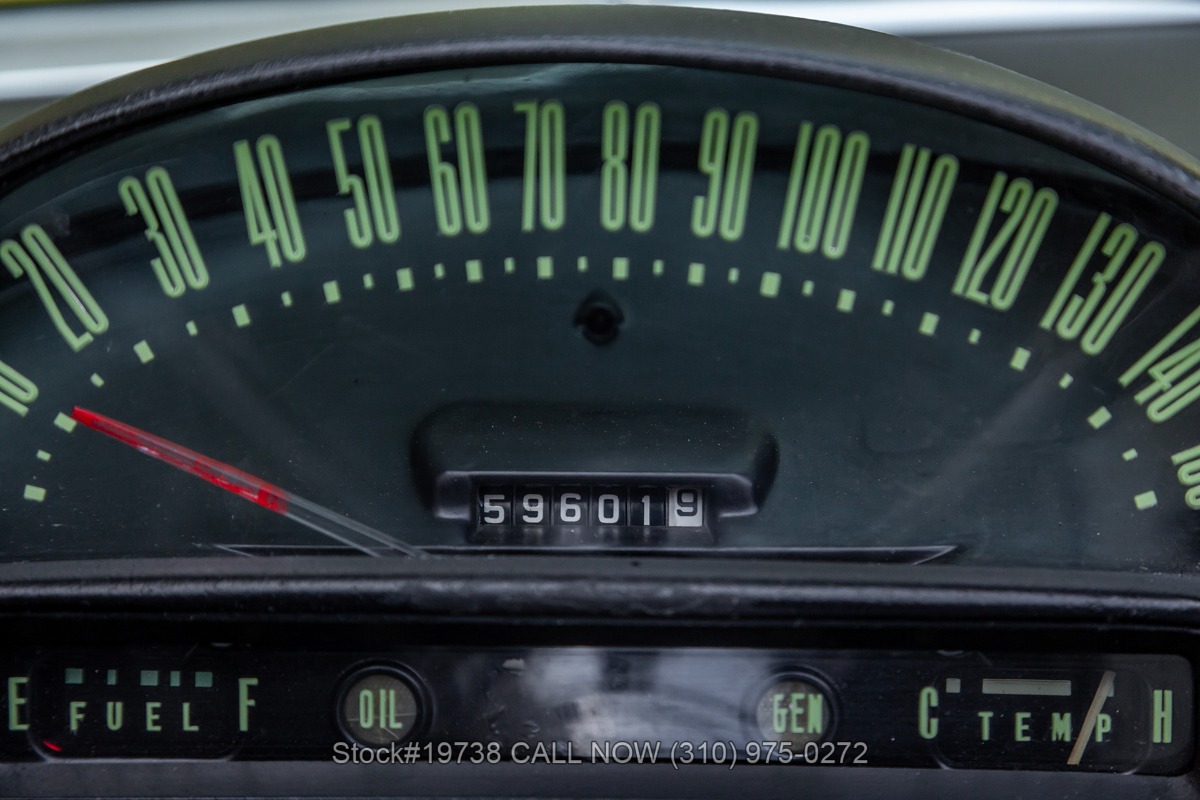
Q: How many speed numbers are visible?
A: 15